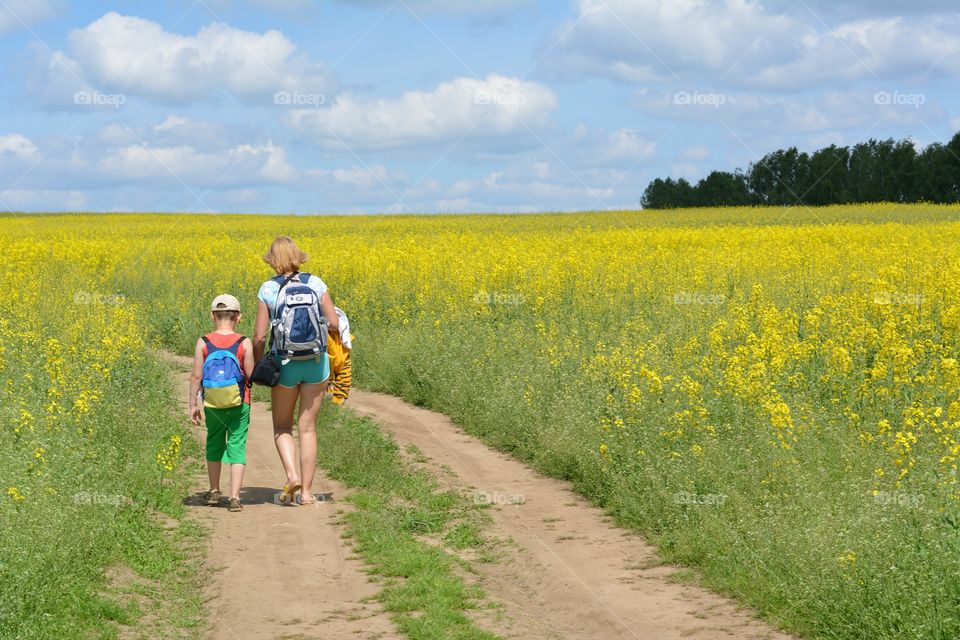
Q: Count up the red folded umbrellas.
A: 0